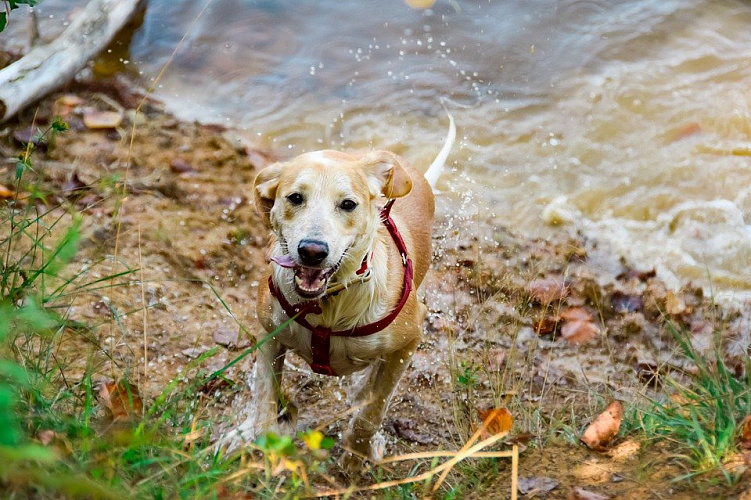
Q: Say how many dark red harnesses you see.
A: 1